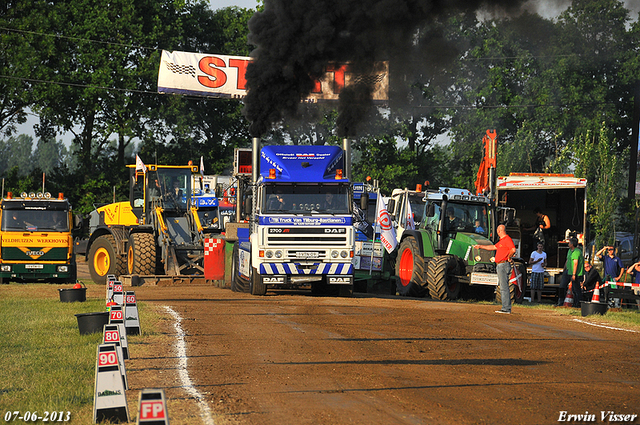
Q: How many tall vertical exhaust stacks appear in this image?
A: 2